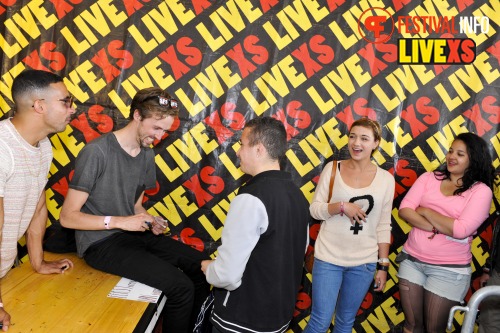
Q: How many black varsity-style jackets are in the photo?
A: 1